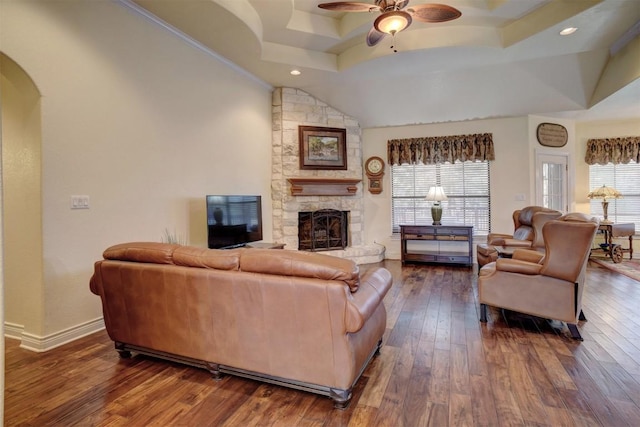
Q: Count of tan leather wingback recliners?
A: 2